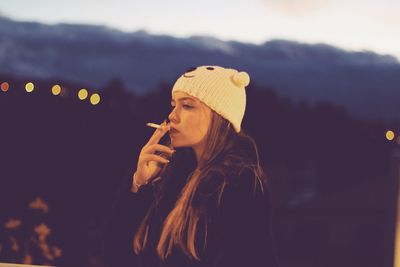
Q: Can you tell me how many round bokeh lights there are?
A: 6